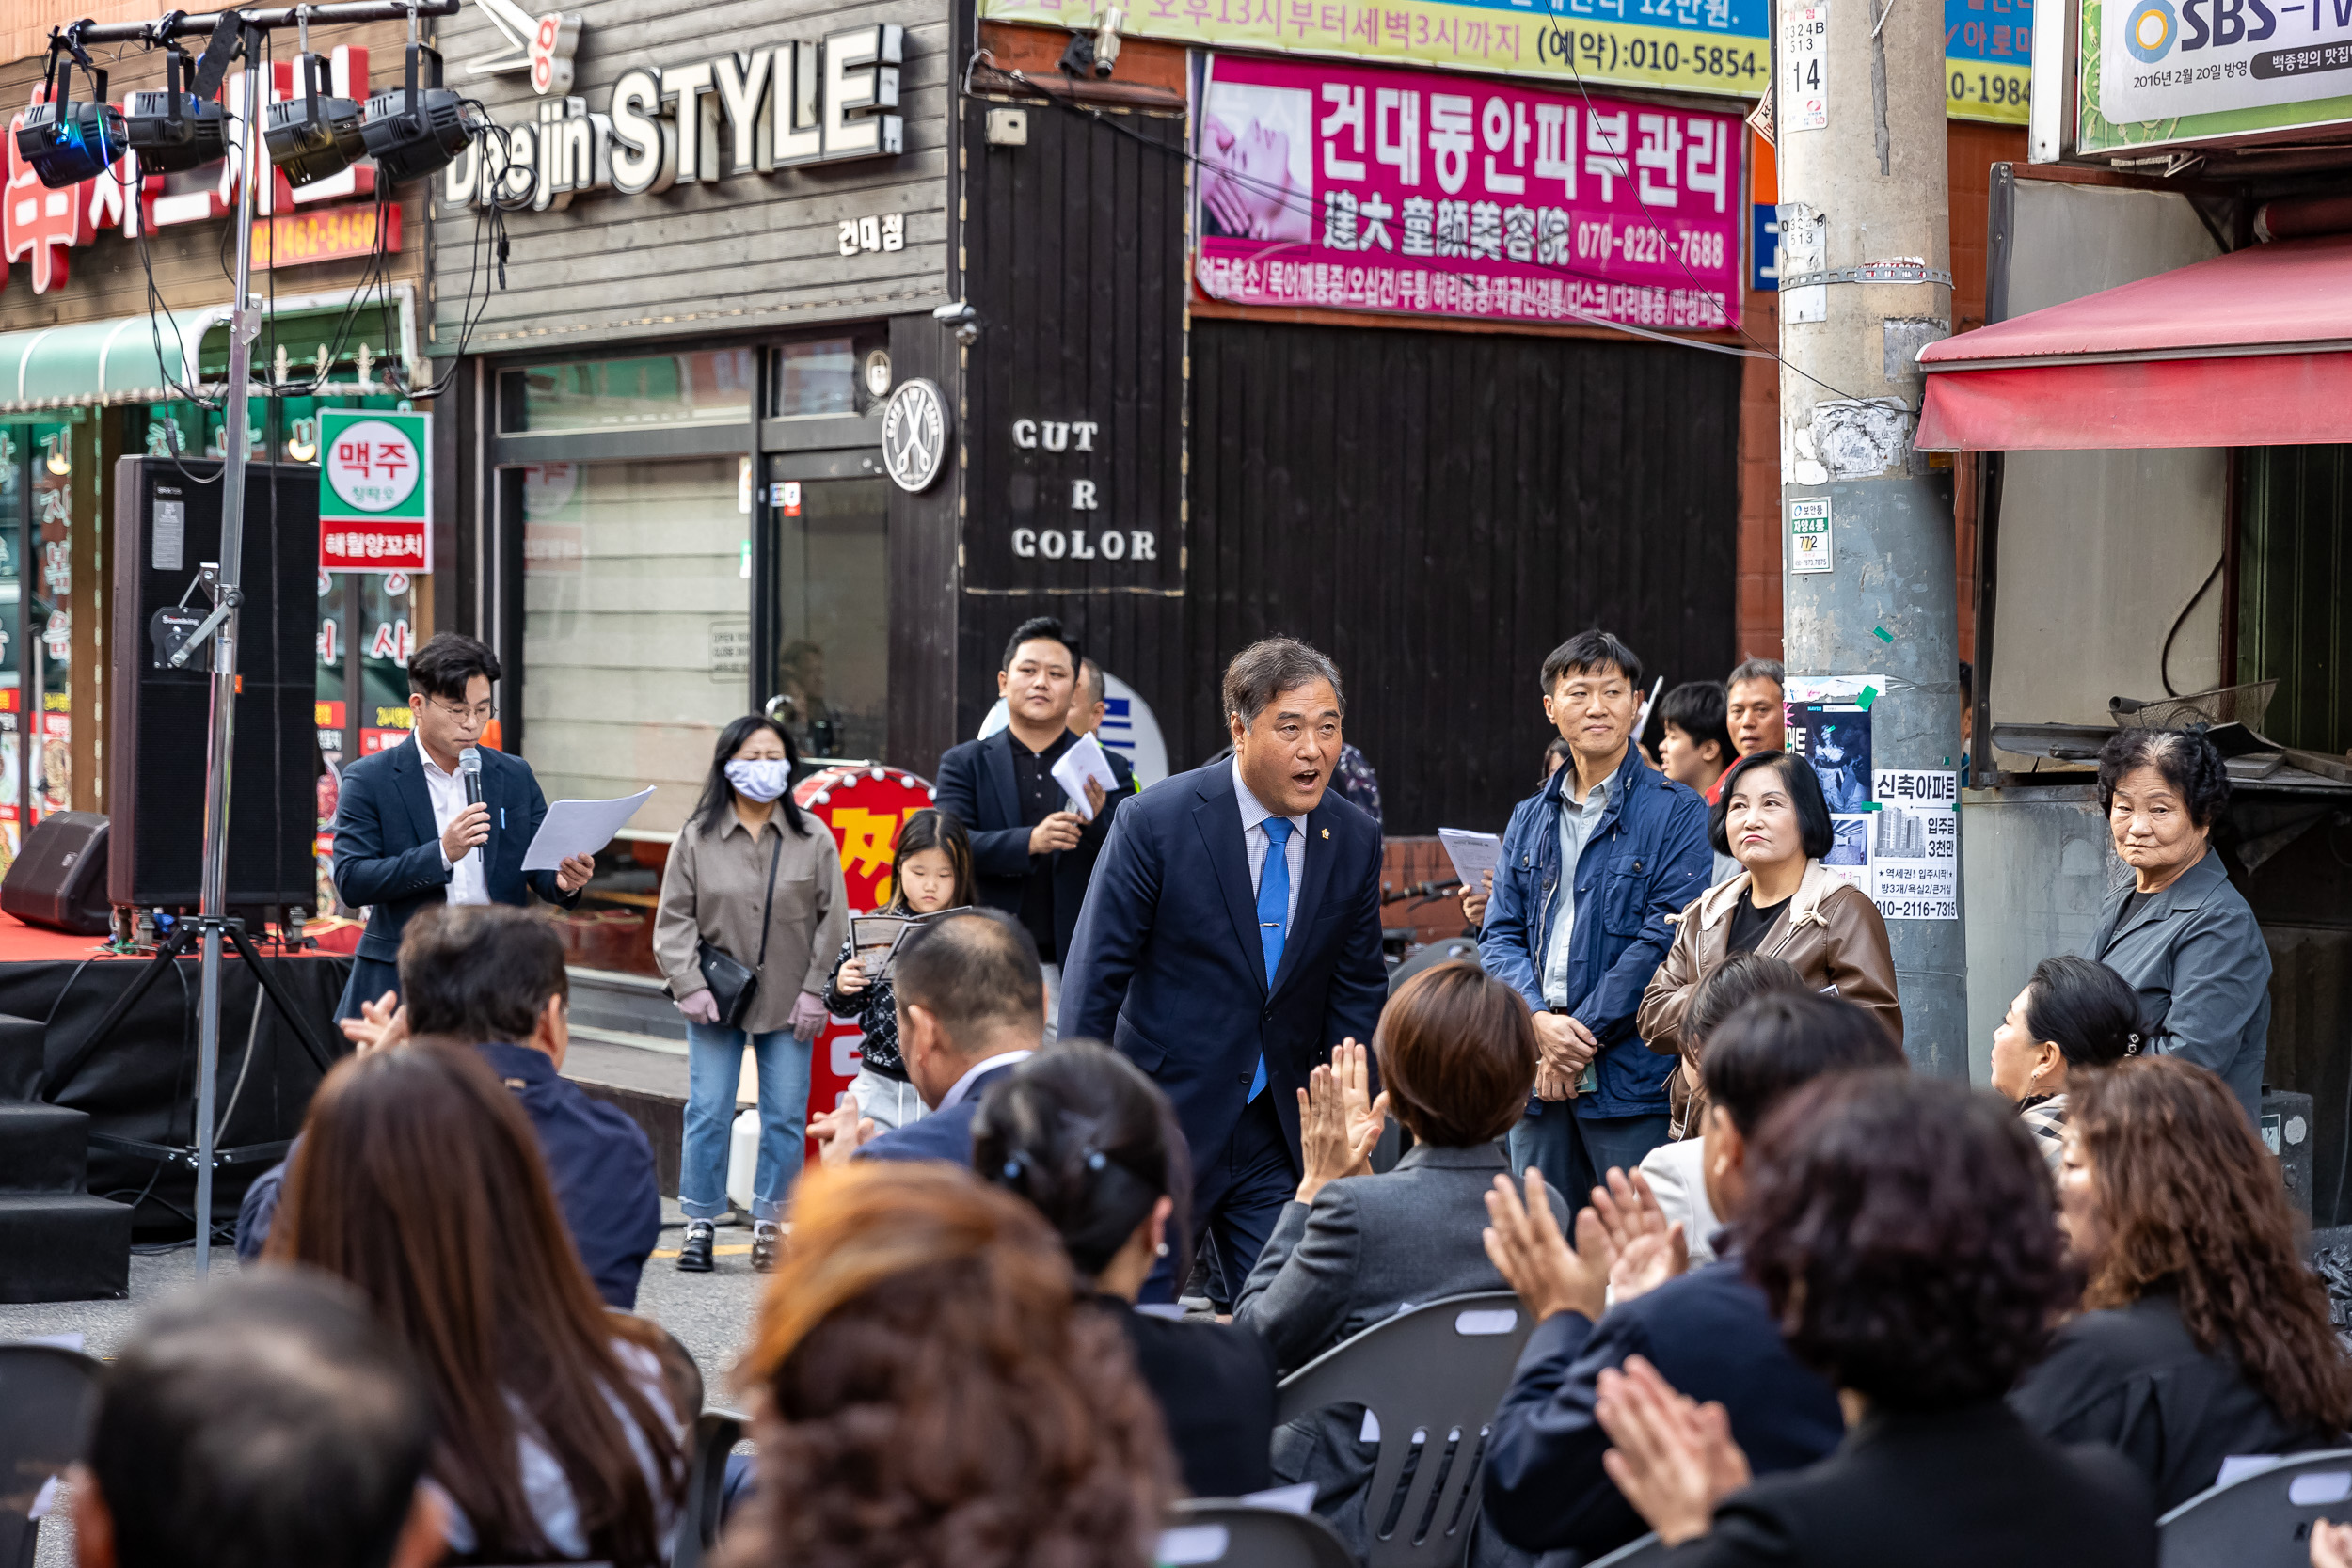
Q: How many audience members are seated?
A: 12